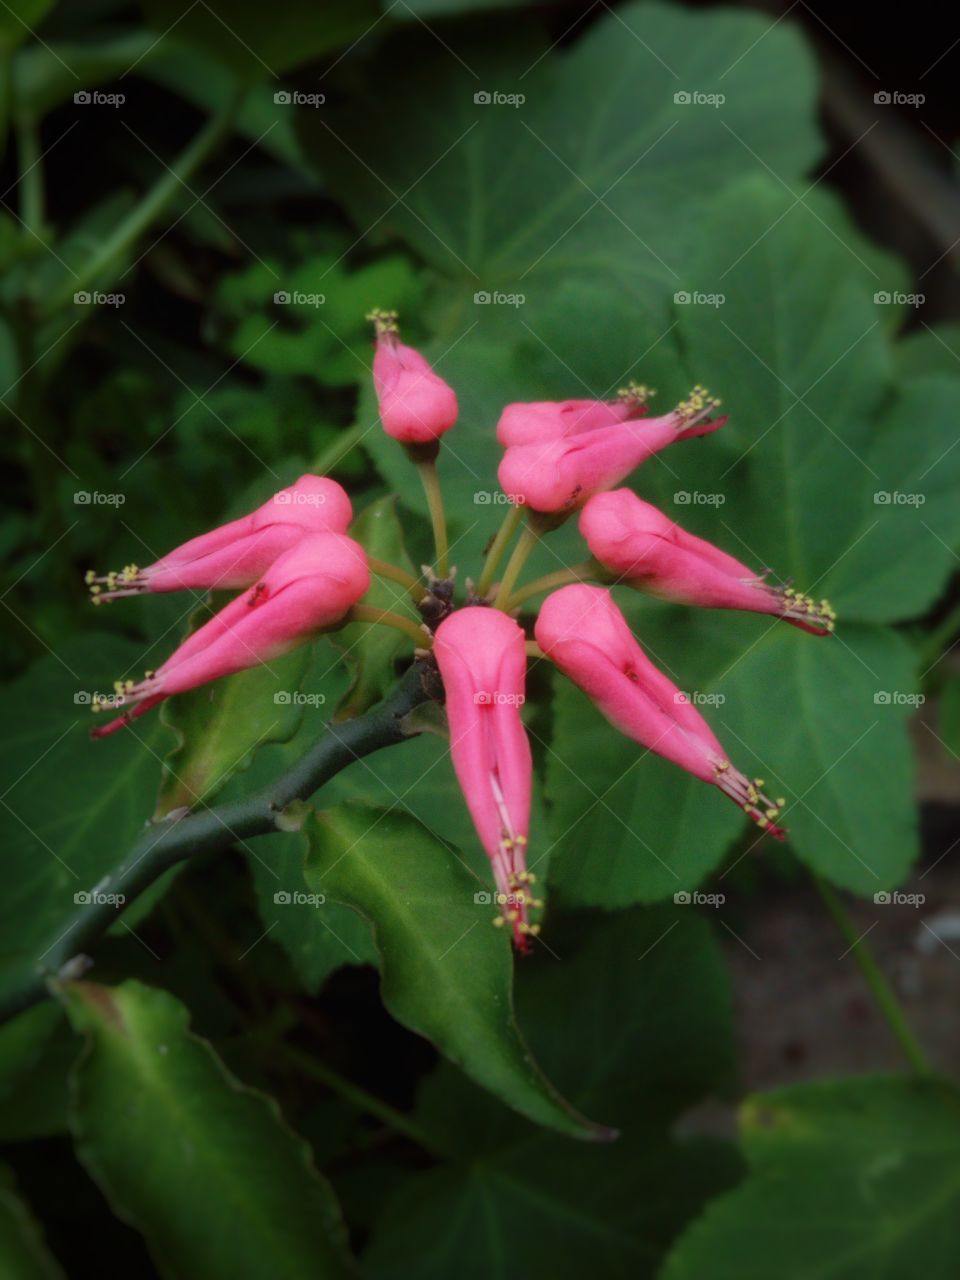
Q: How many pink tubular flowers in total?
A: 8